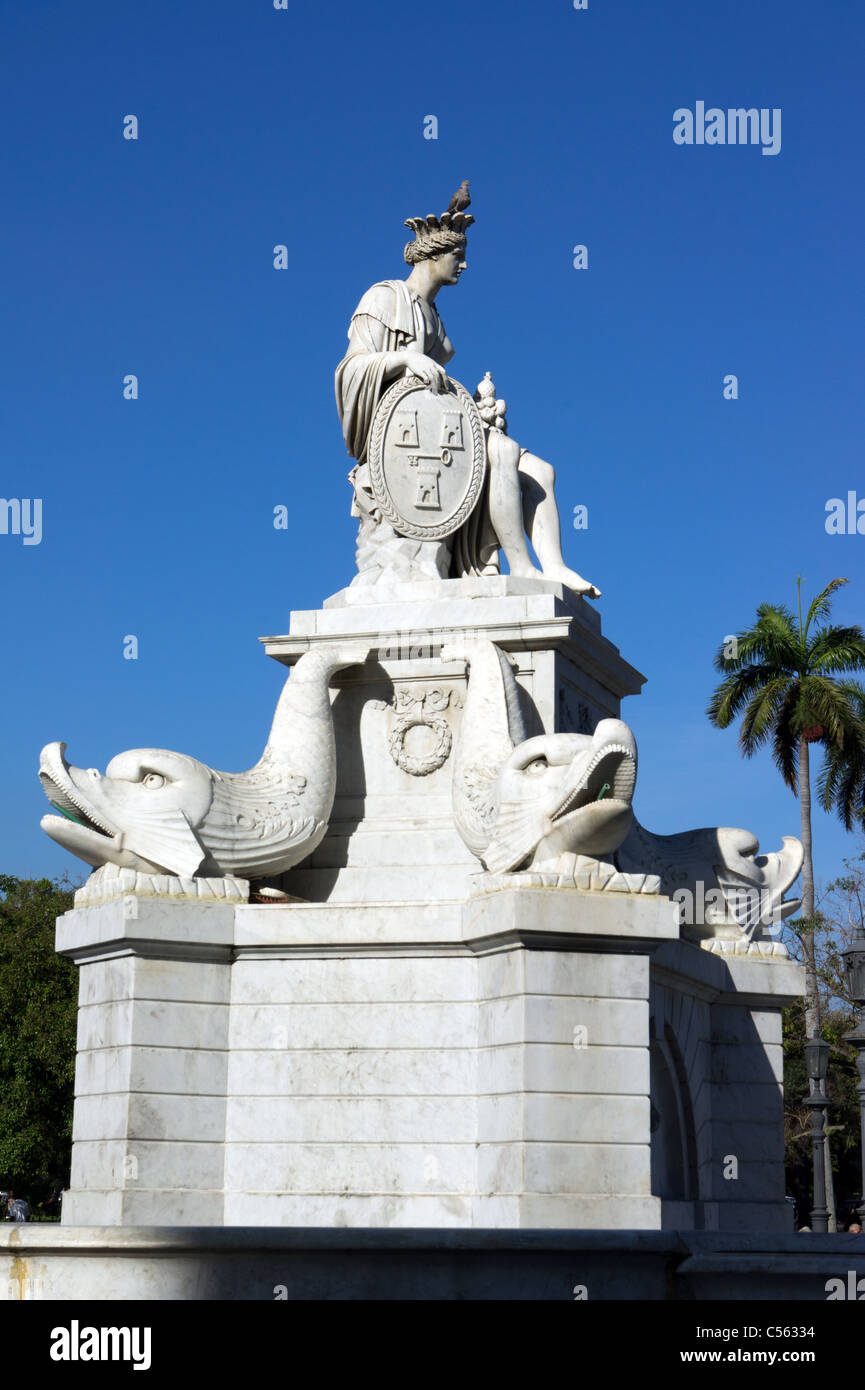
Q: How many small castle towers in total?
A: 3